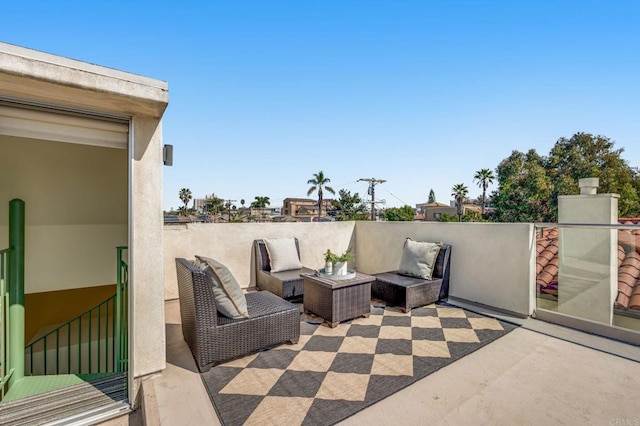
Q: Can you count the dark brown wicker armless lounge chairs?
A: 3